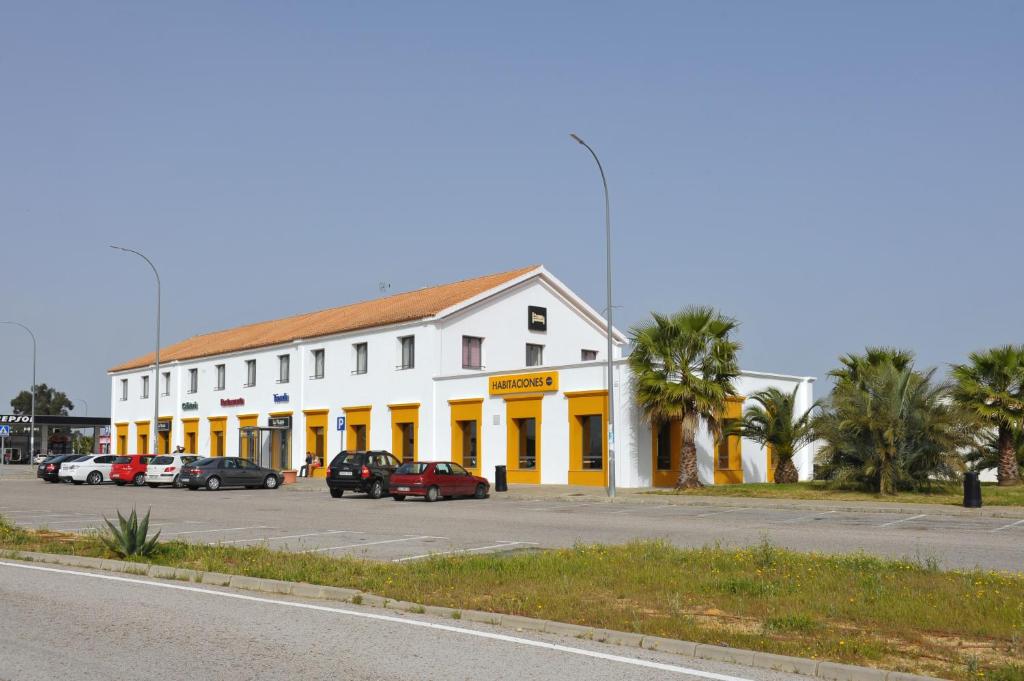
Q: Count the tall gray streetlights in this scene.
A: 3